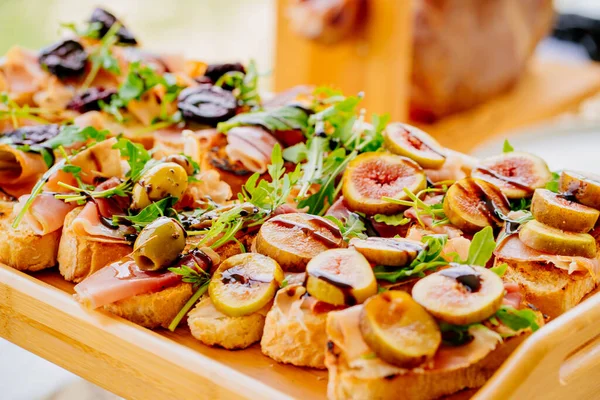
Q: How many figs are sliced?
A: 13